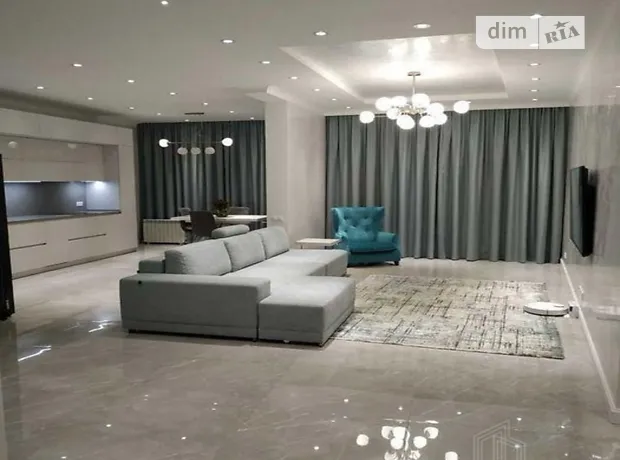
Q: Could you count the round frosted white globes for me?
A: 15